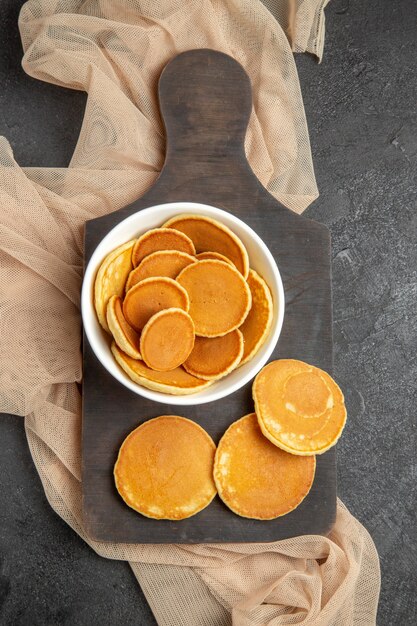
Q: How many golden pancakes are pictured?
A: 15